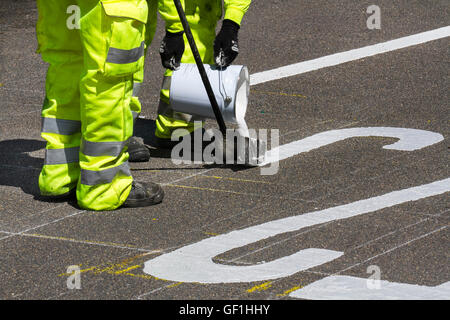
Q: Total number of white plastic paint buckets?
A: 1